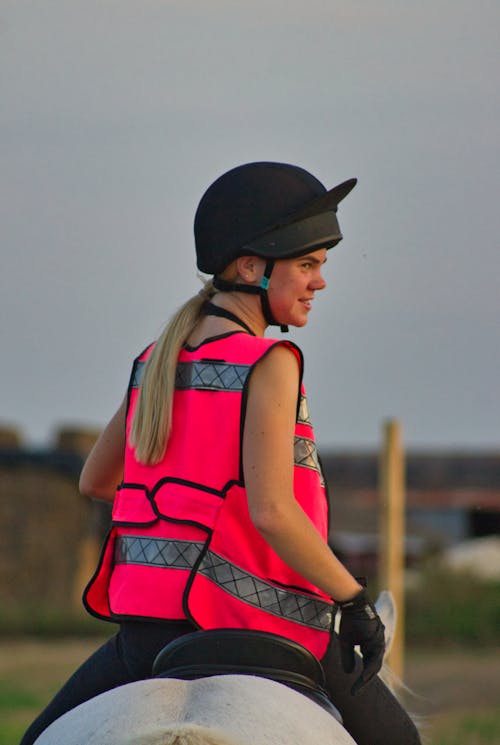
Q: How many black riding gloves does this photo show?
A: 1